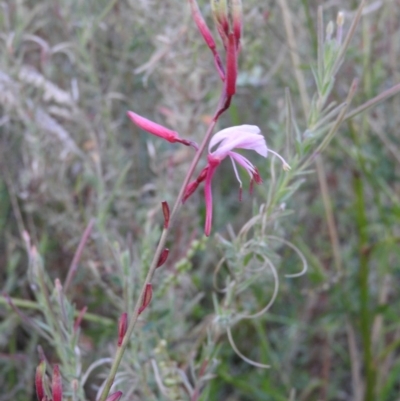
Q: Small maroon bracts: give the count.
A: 4